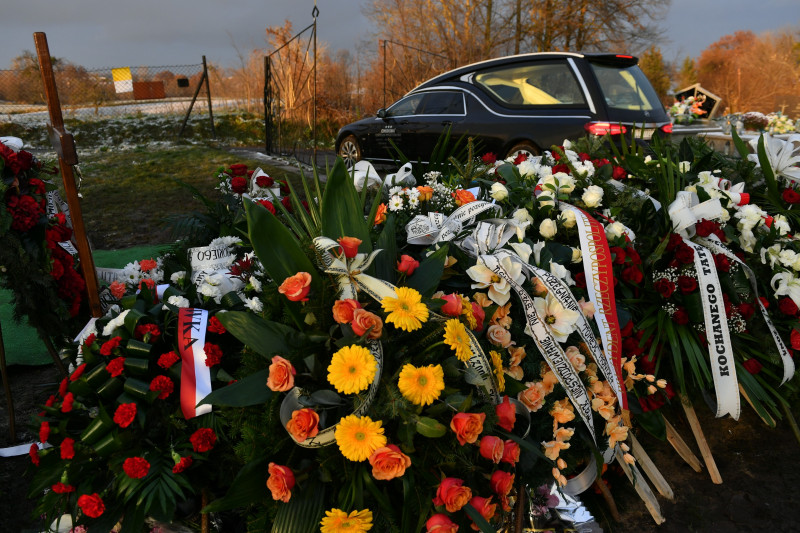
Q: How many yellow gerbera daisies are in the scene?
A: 8